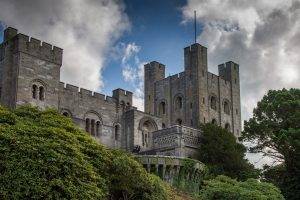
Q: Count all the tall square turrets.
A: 3